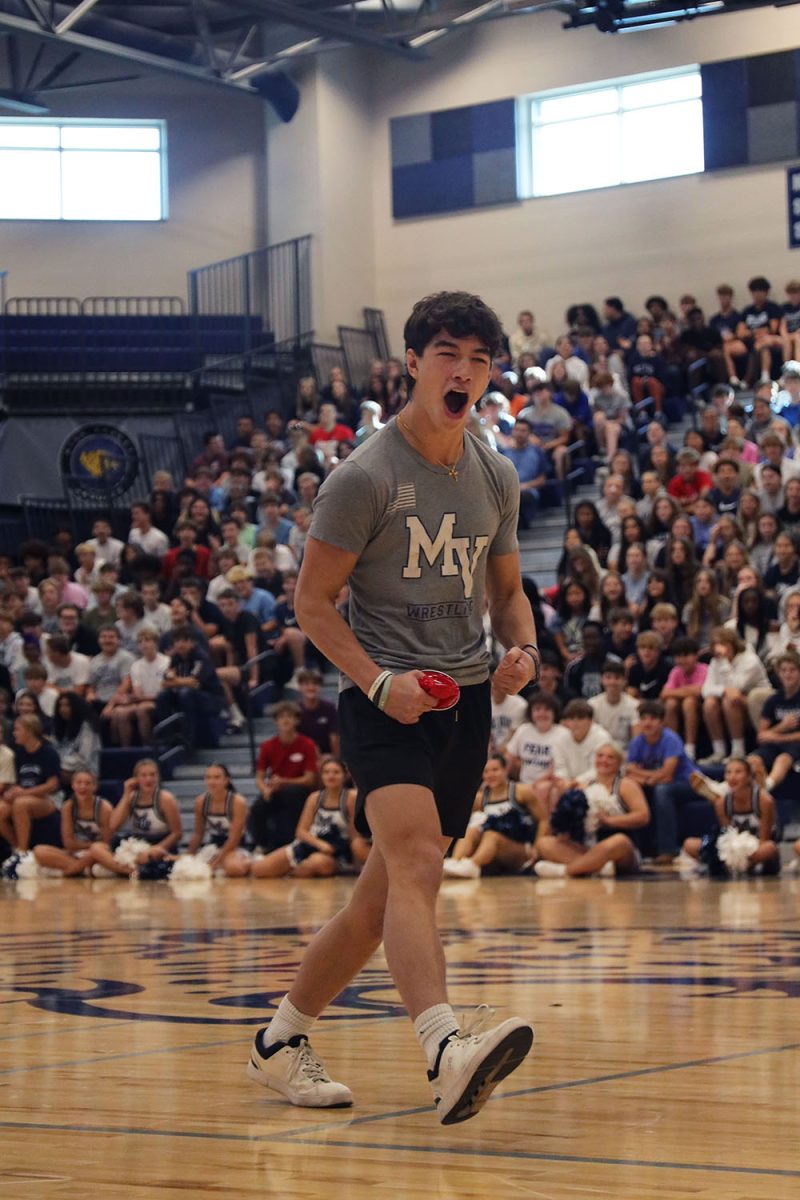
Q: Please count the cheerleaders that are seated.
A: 7